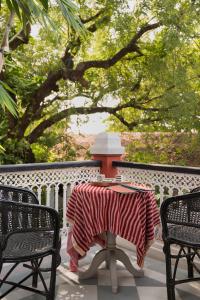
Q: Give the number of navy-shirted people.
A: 0